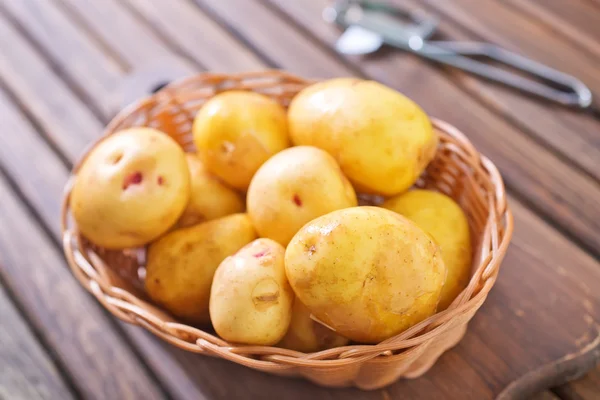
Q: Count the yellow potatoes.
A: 10